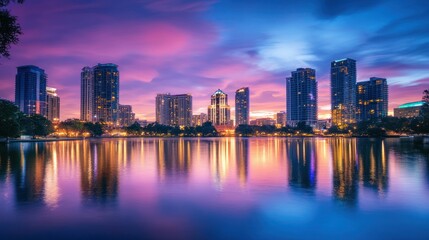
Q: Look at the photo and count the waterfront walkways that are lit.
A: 1